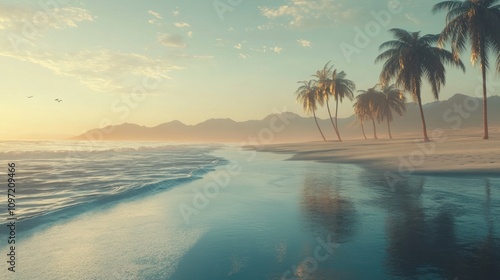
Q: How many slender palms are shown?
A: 8